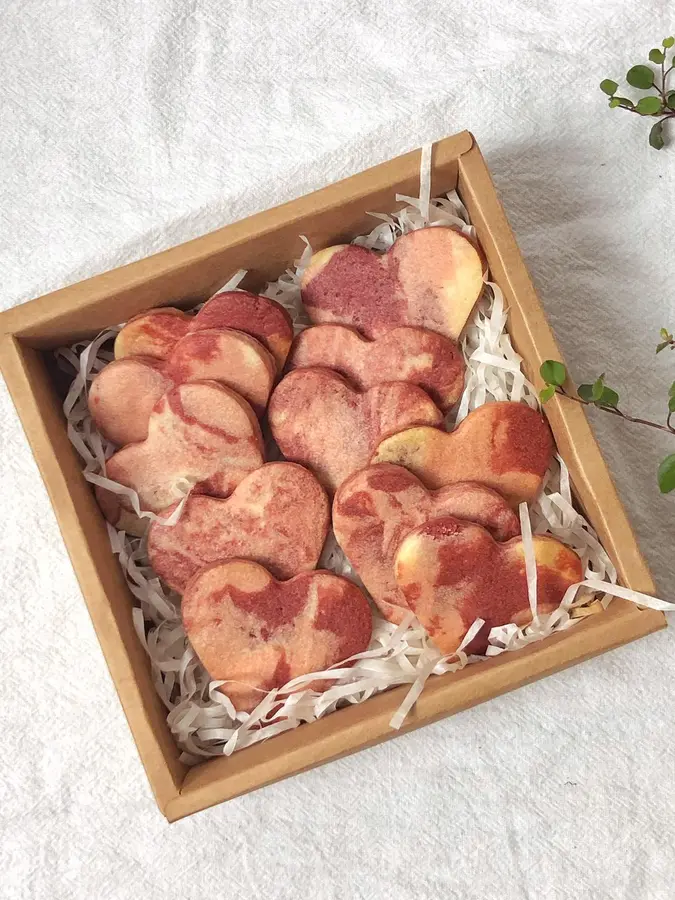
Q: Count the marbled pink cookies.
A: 11